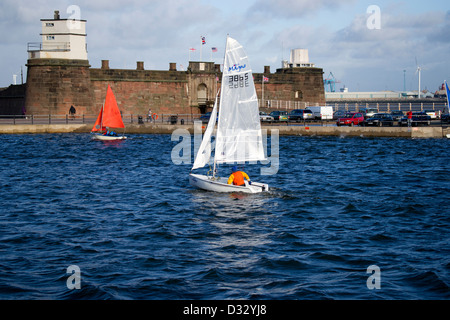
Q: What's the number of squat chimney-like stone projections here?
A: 5